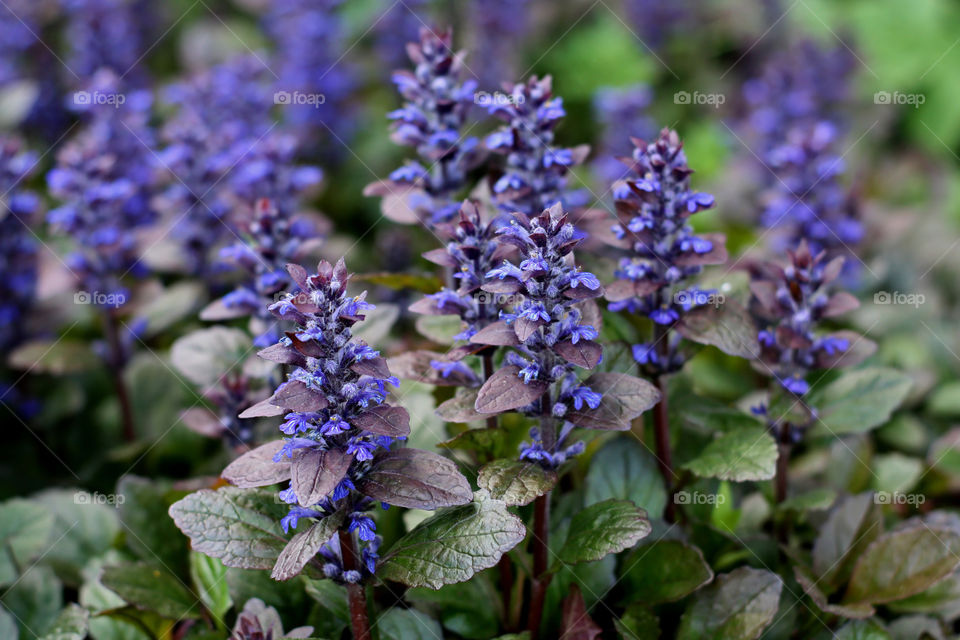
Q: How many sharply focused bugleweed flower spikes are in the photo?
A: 2